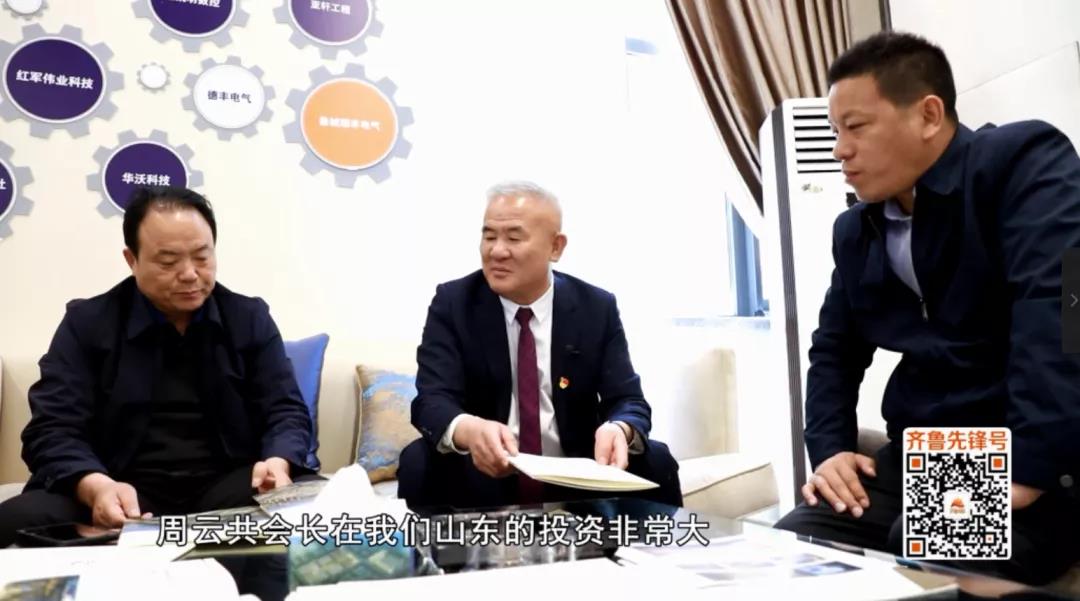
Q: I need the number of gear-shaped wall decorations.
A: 9